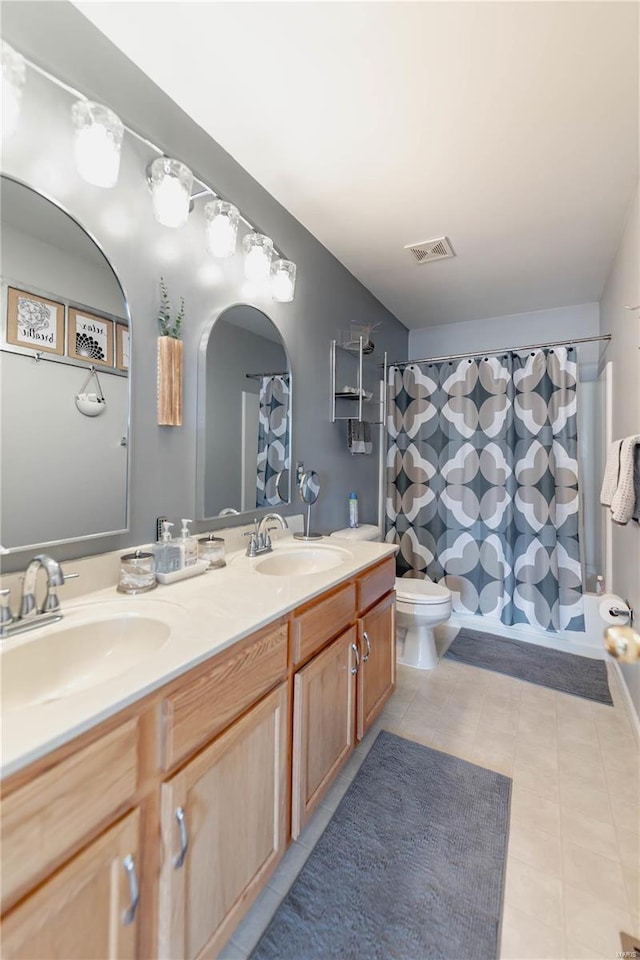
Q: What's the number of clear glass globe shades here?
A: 6